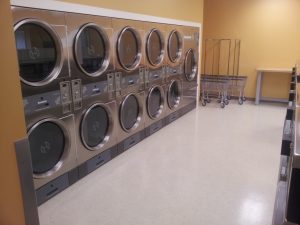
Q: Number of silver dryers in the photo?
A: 11